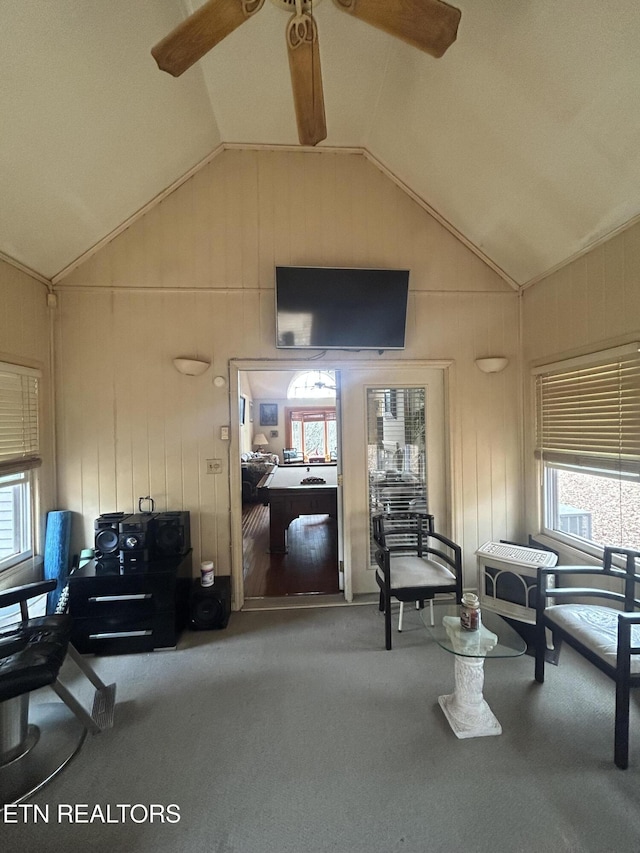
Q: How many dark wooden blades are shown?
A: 3